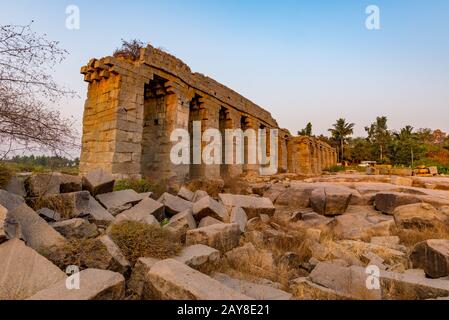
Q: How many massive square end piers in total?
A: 1